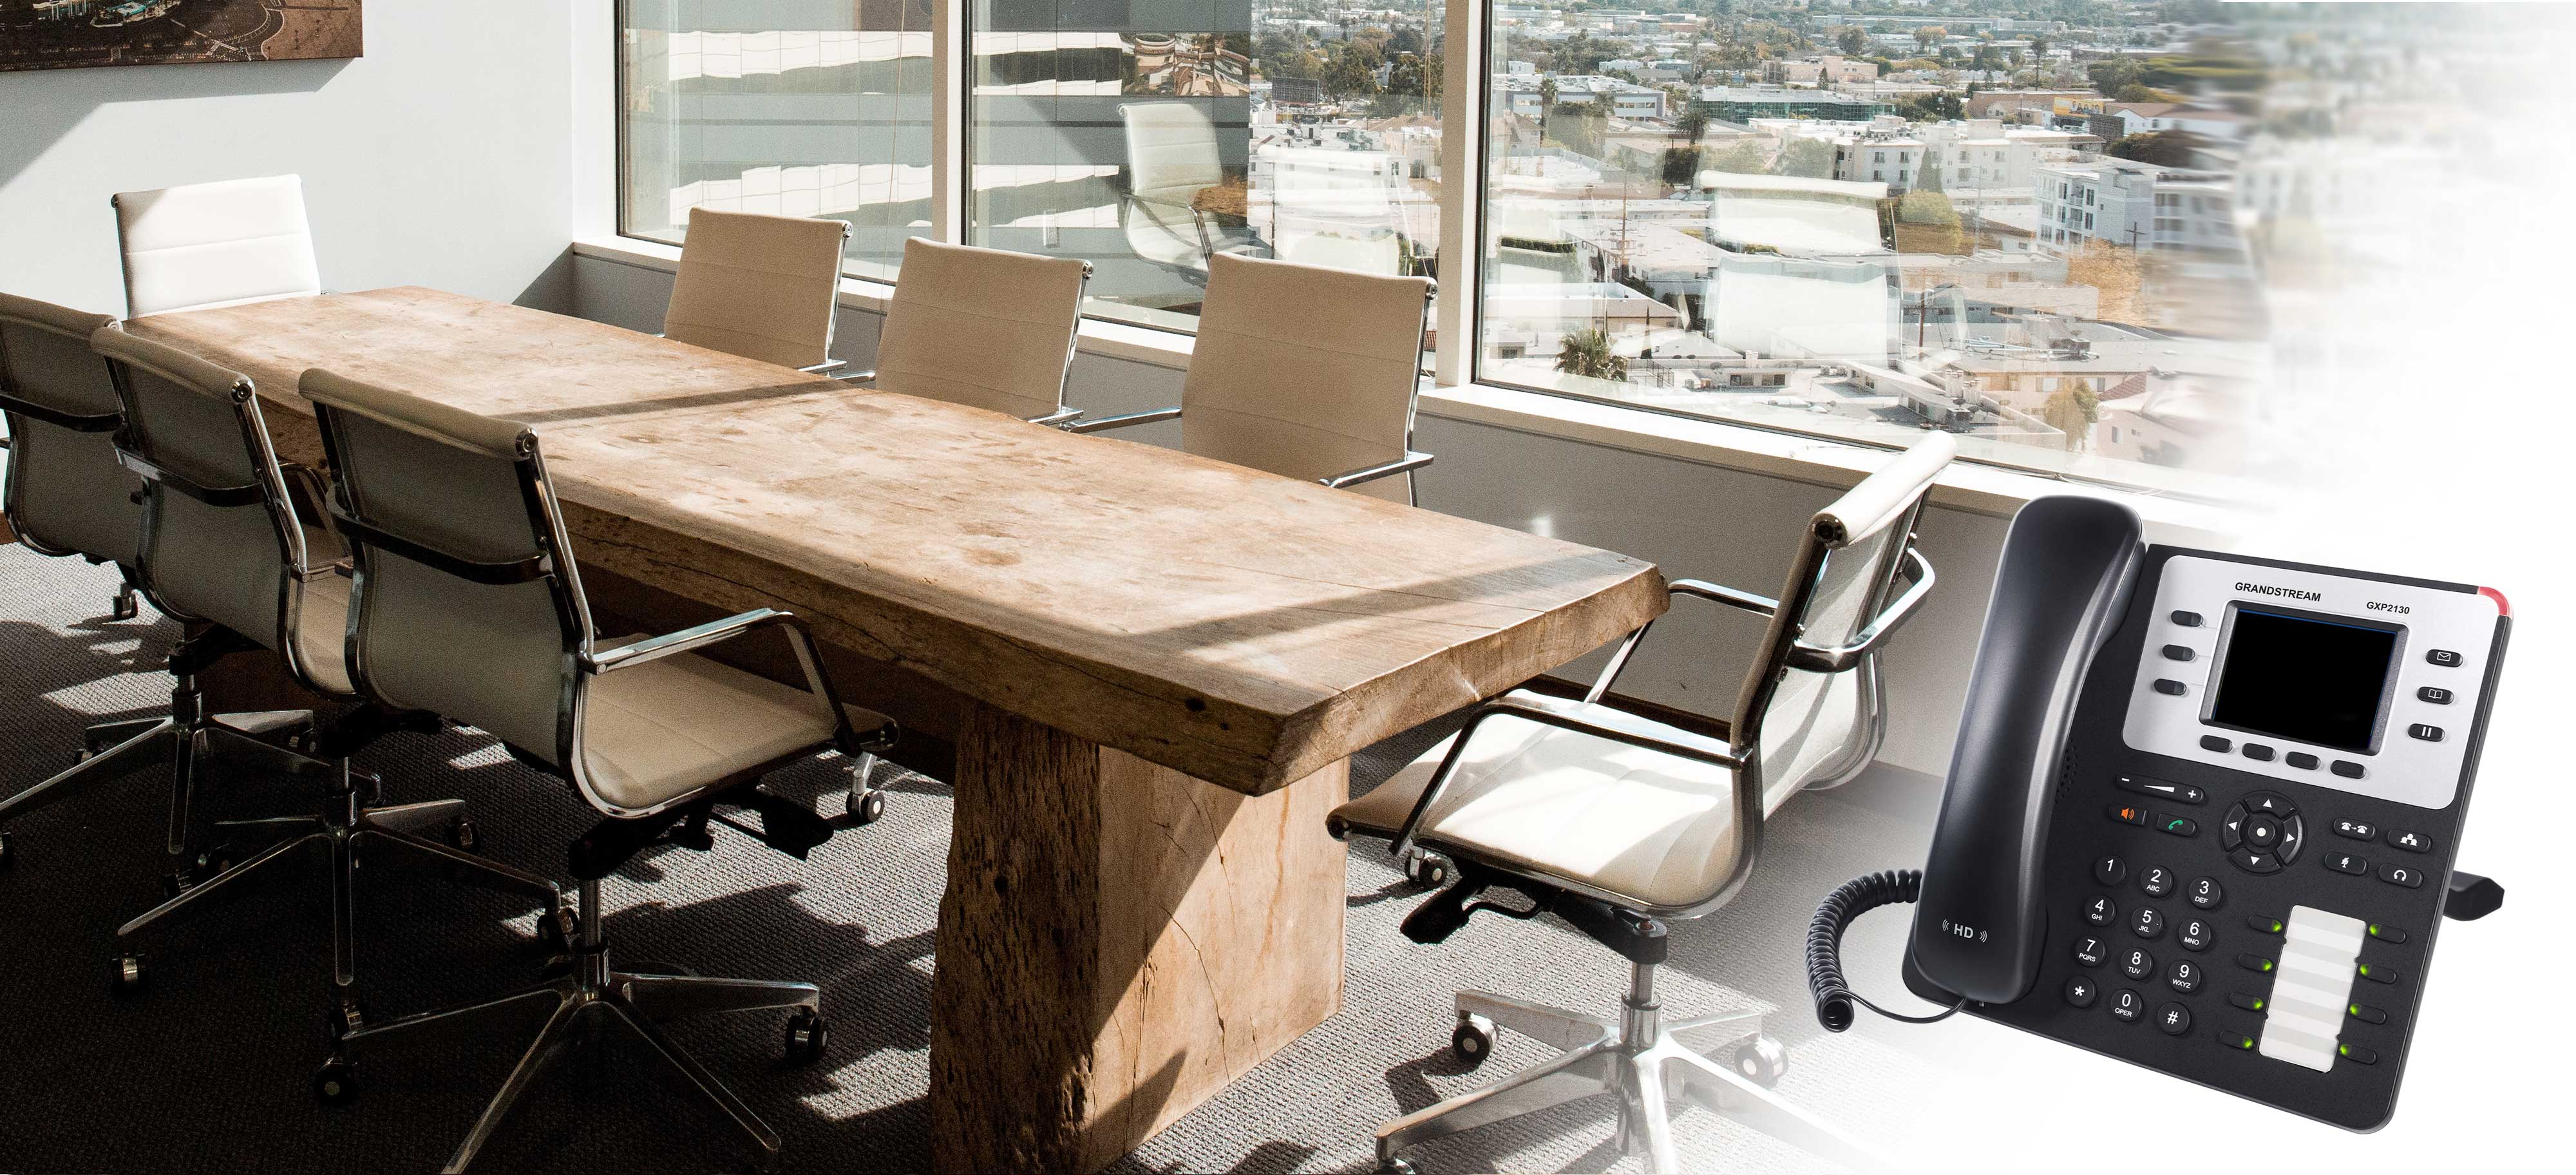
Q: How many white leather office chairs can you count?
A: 8